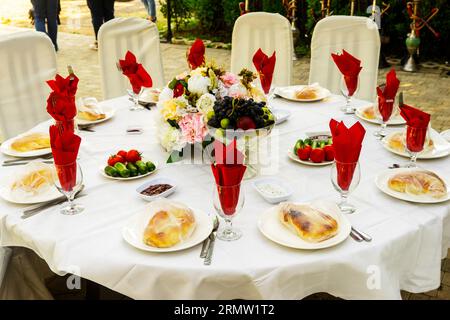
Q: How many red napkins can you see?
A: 11